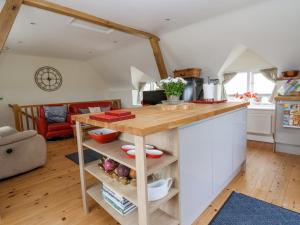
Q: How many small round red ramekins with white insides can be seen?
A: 4